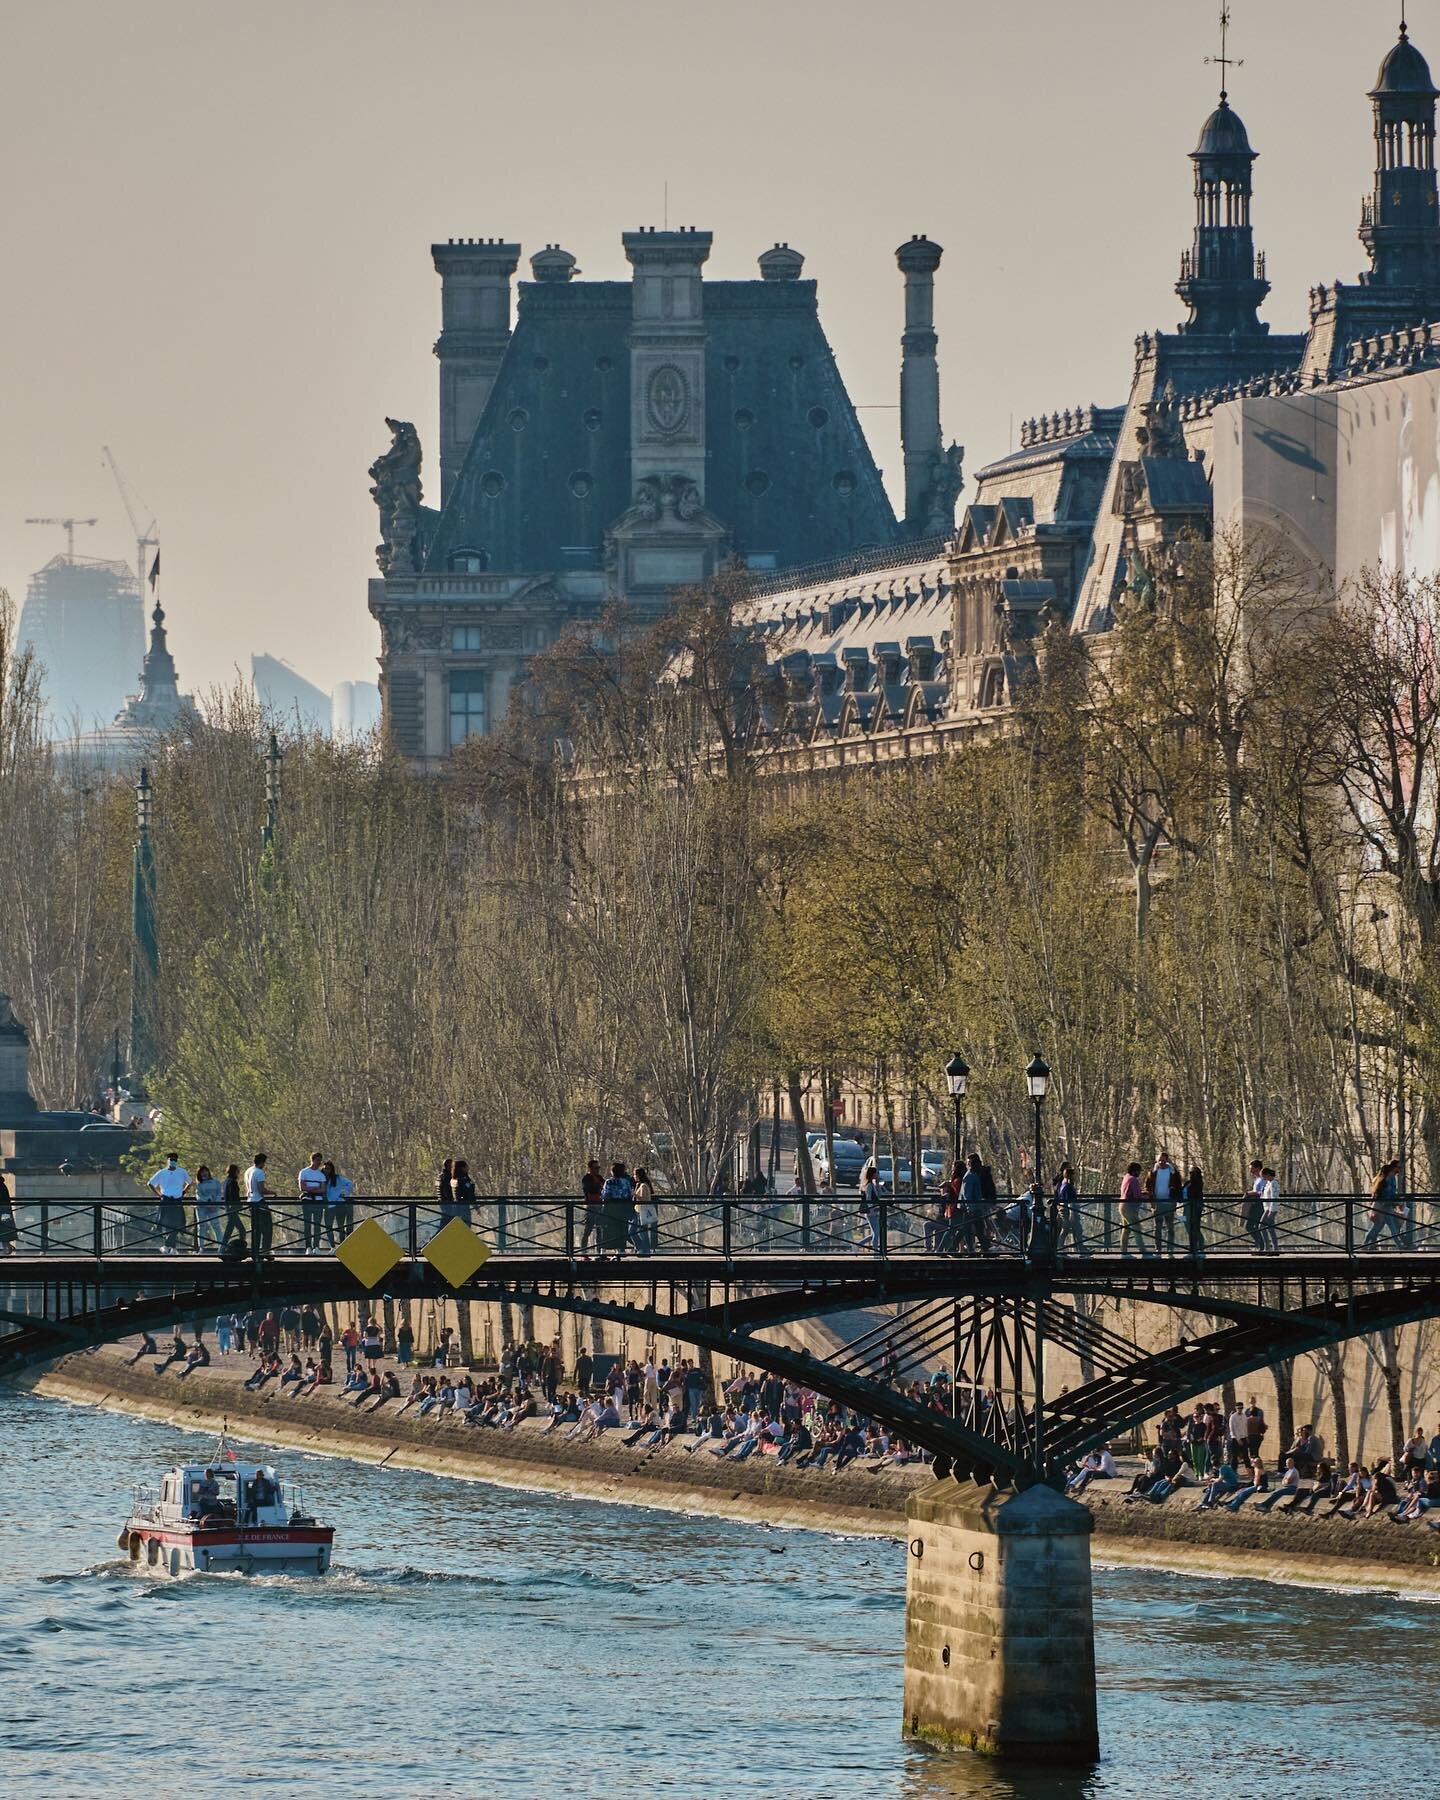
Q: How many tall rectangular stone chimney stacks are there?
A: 3